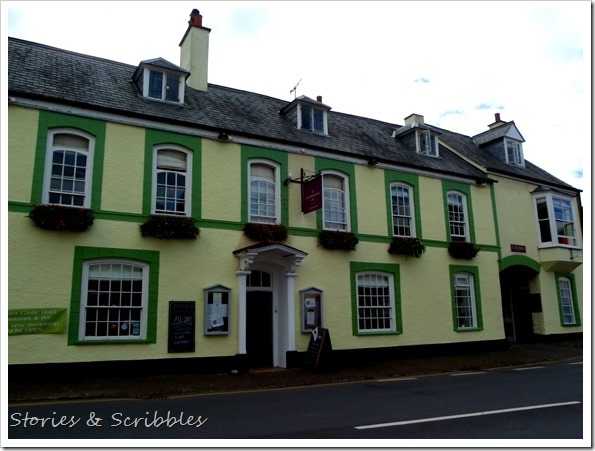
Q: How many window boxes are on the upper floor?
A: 6